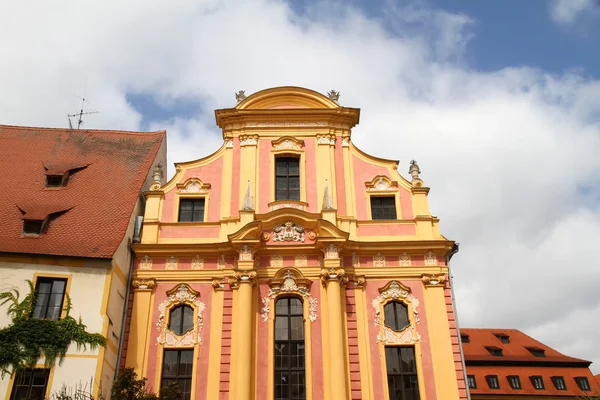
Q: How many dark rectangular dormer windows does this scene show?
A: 12